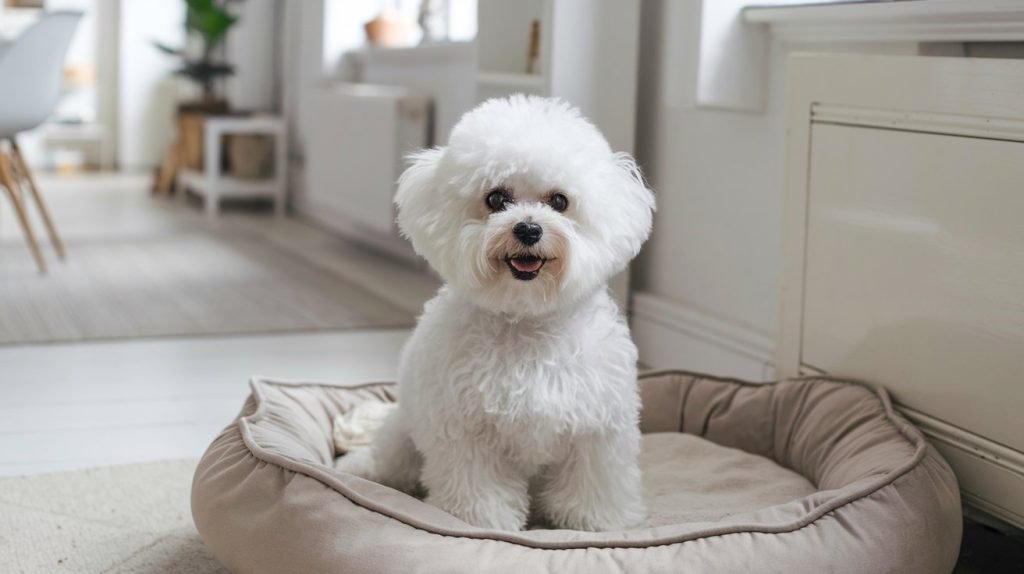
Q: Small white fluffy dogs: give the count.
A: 1